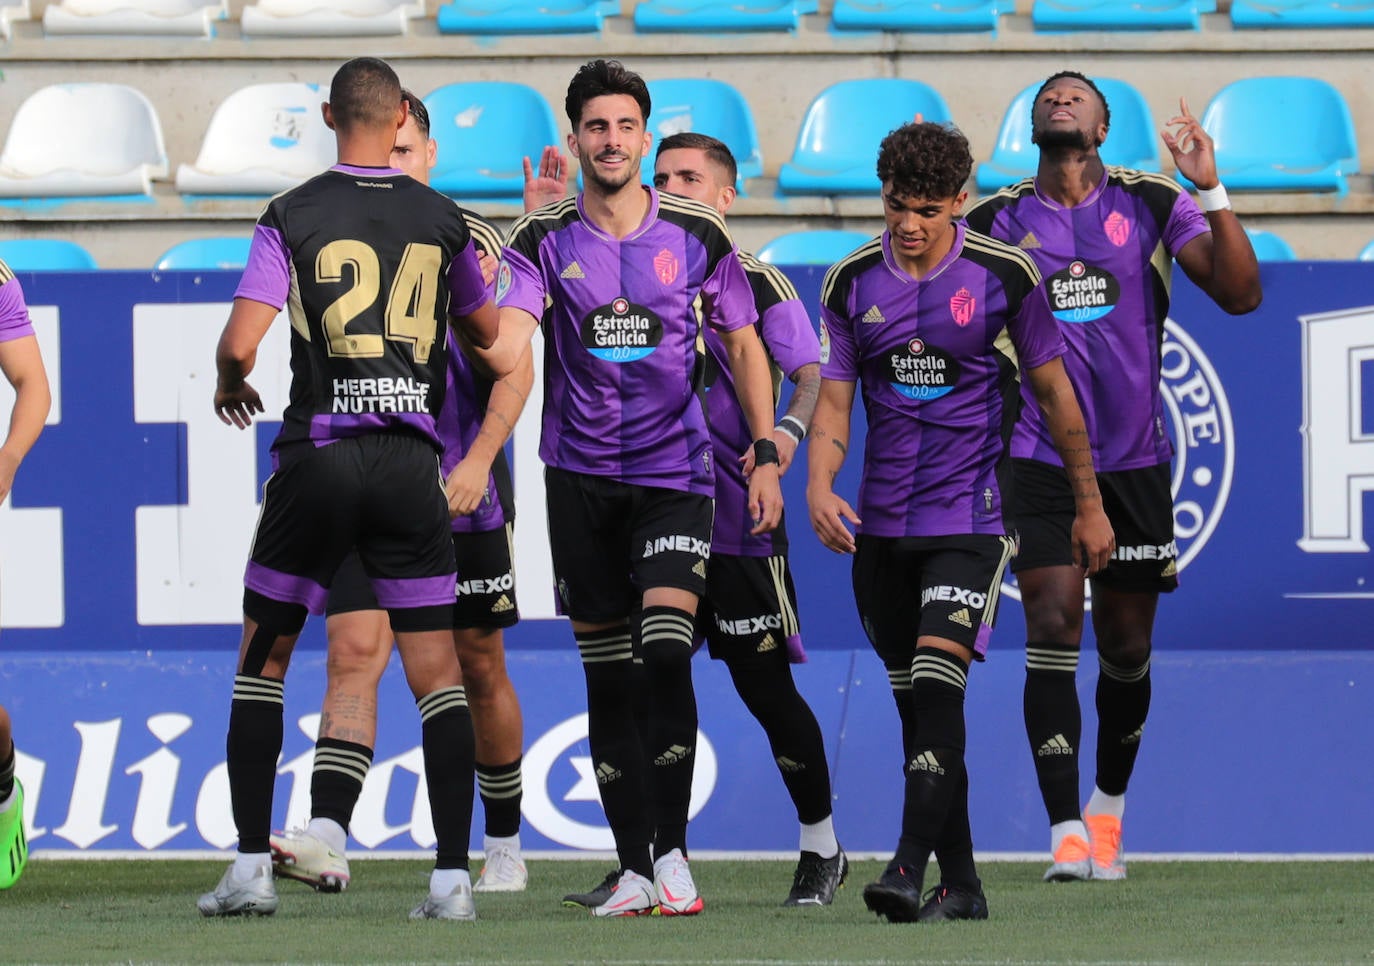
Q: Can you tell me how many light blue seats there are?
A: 15